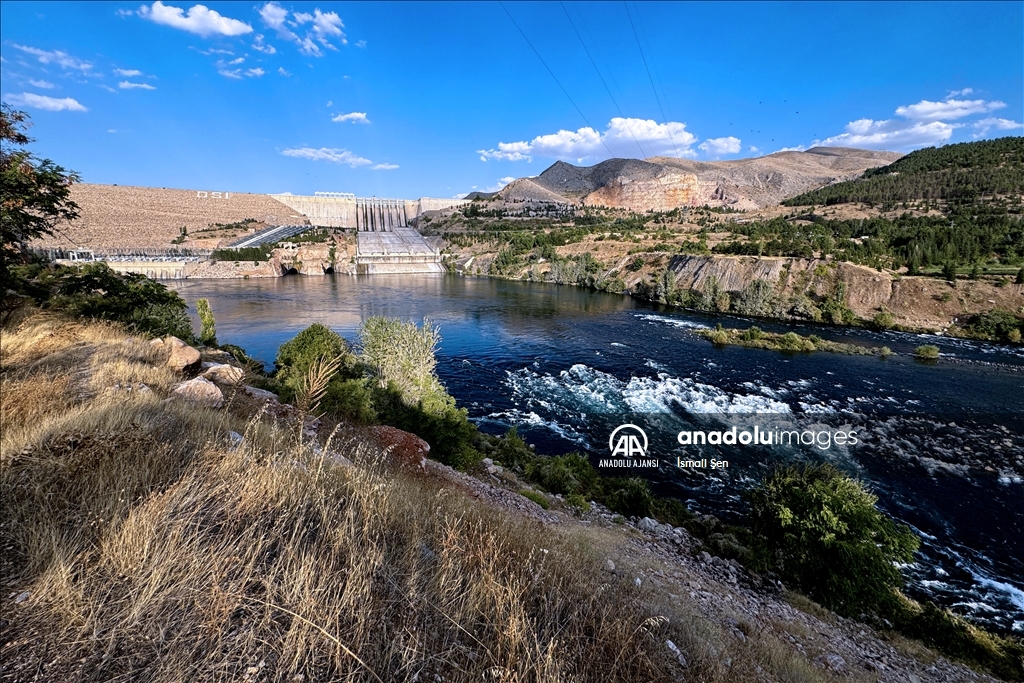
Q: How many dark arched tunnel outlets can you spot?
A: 2